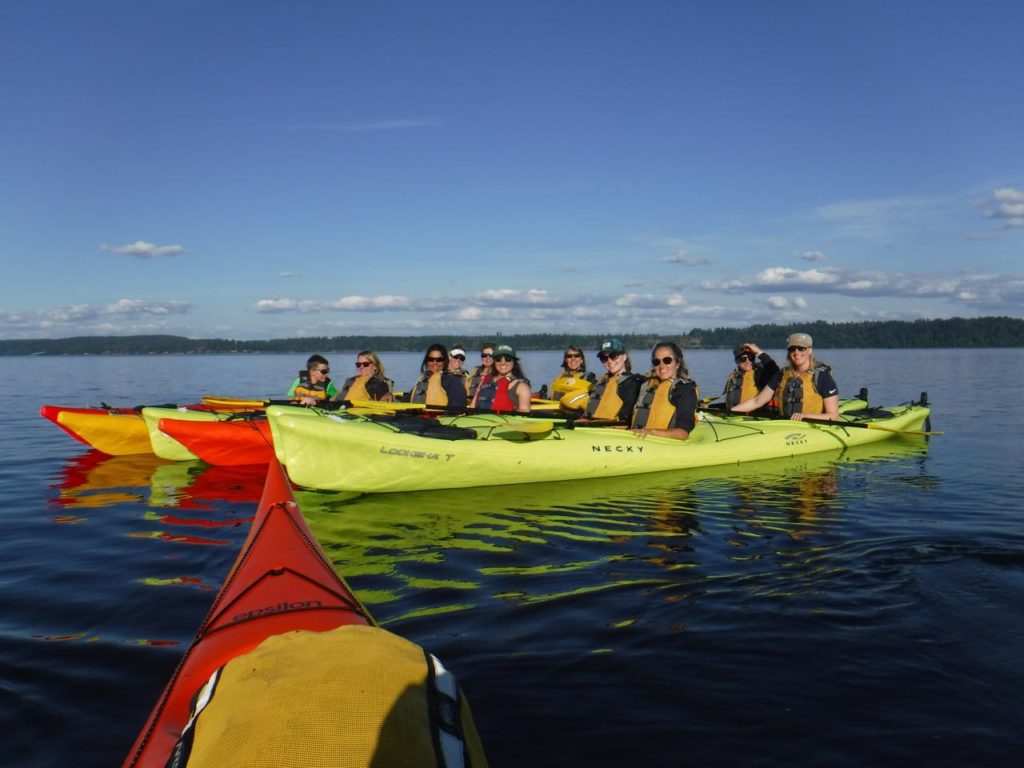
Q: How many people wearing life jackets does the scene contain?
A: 11